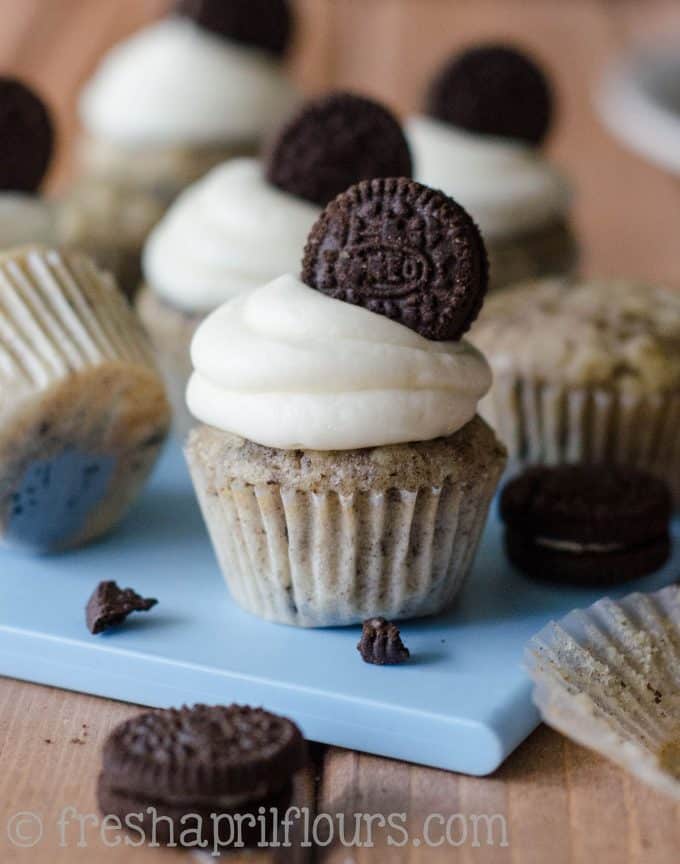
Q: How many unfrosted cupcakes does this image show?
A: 2